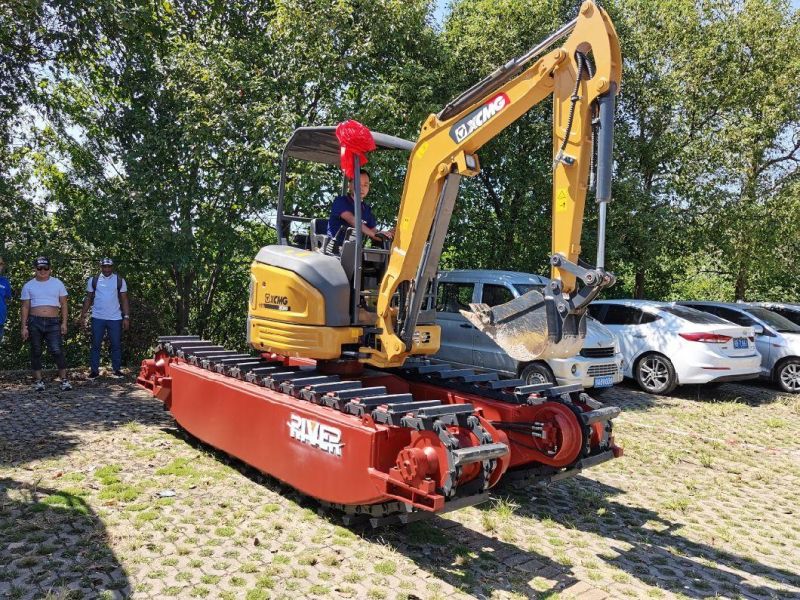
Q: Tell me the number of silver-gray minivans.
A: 1